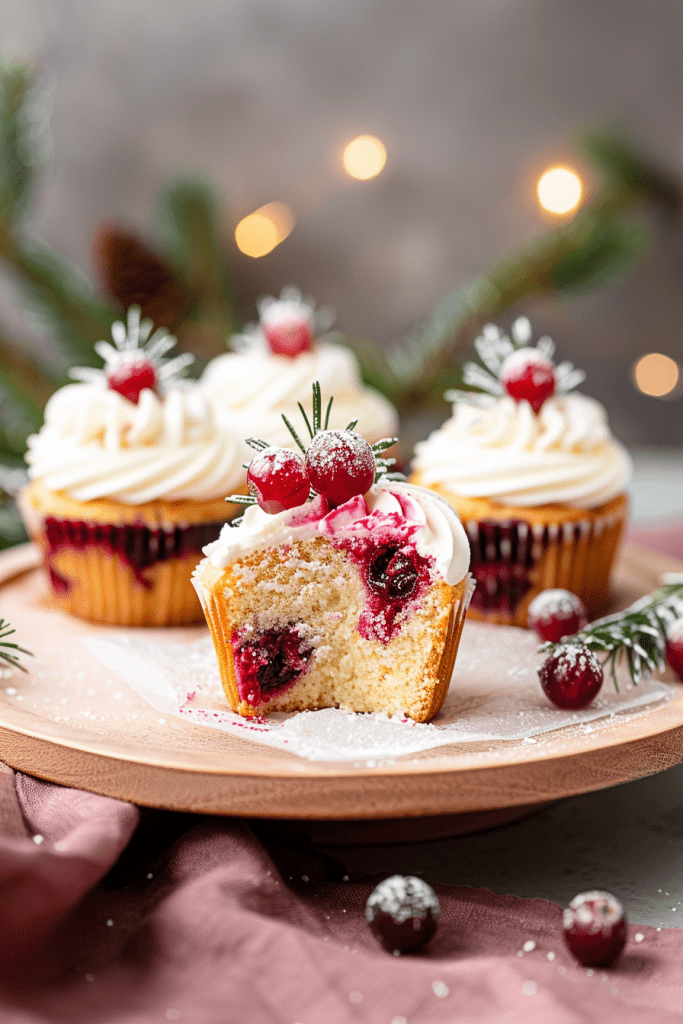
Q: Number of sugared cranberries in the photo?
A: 10